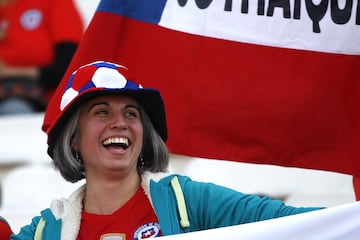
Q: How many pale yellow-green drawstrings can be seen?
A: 2